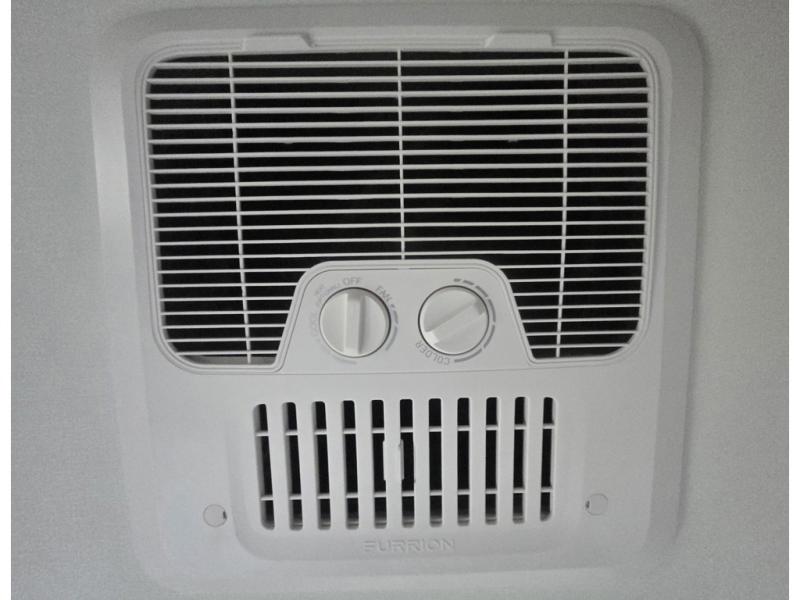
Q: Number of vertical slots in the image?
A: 11